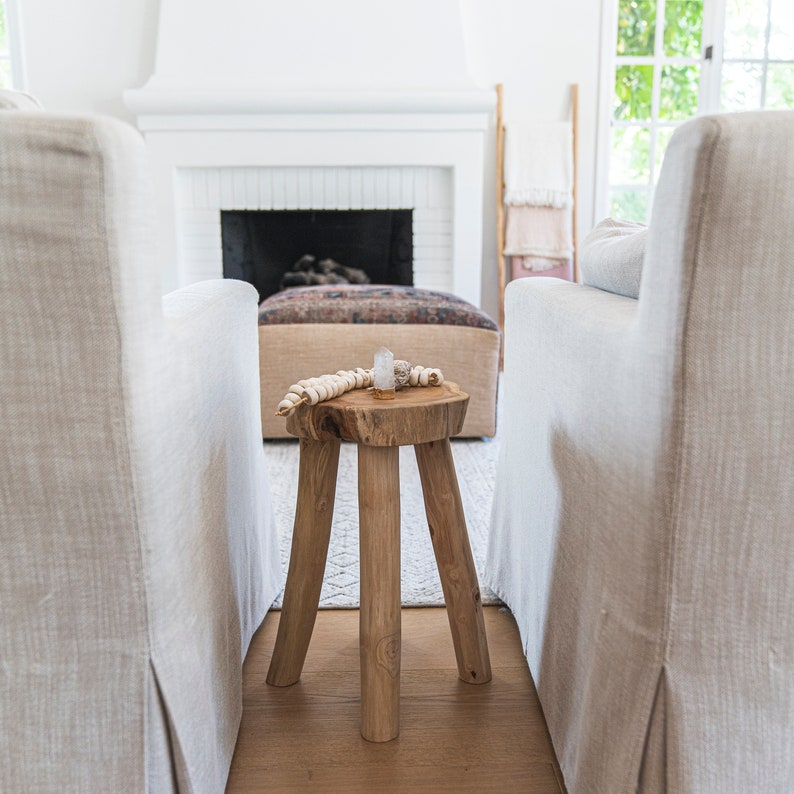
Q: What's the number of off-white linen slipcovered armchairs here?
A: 2